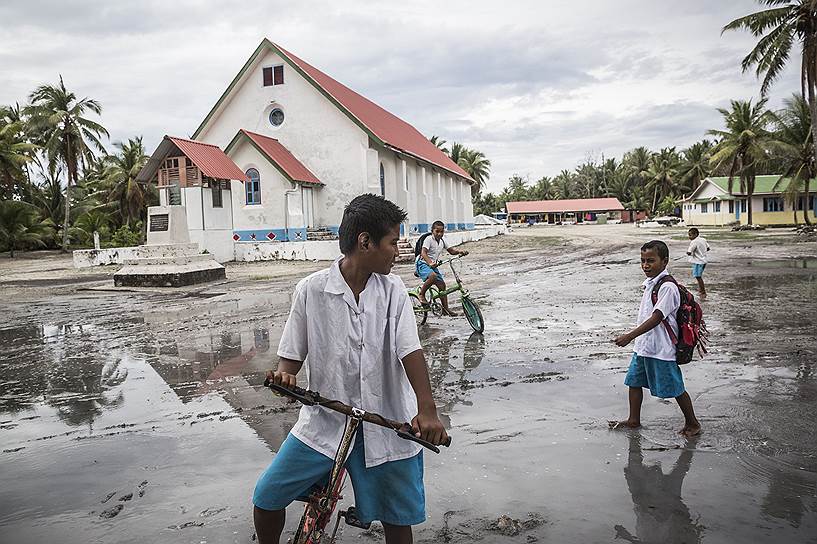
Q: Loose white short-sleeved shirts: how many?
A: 4